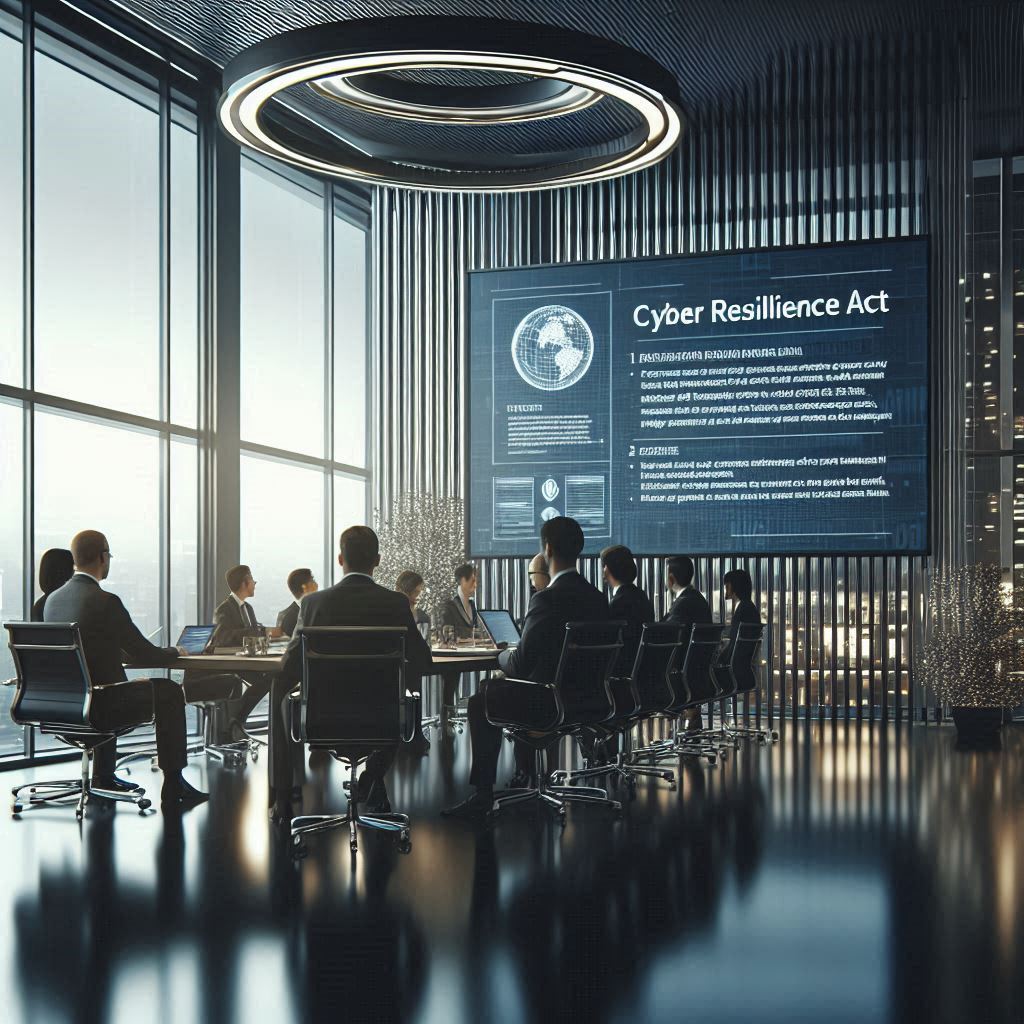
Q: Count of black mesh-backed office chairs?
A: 6